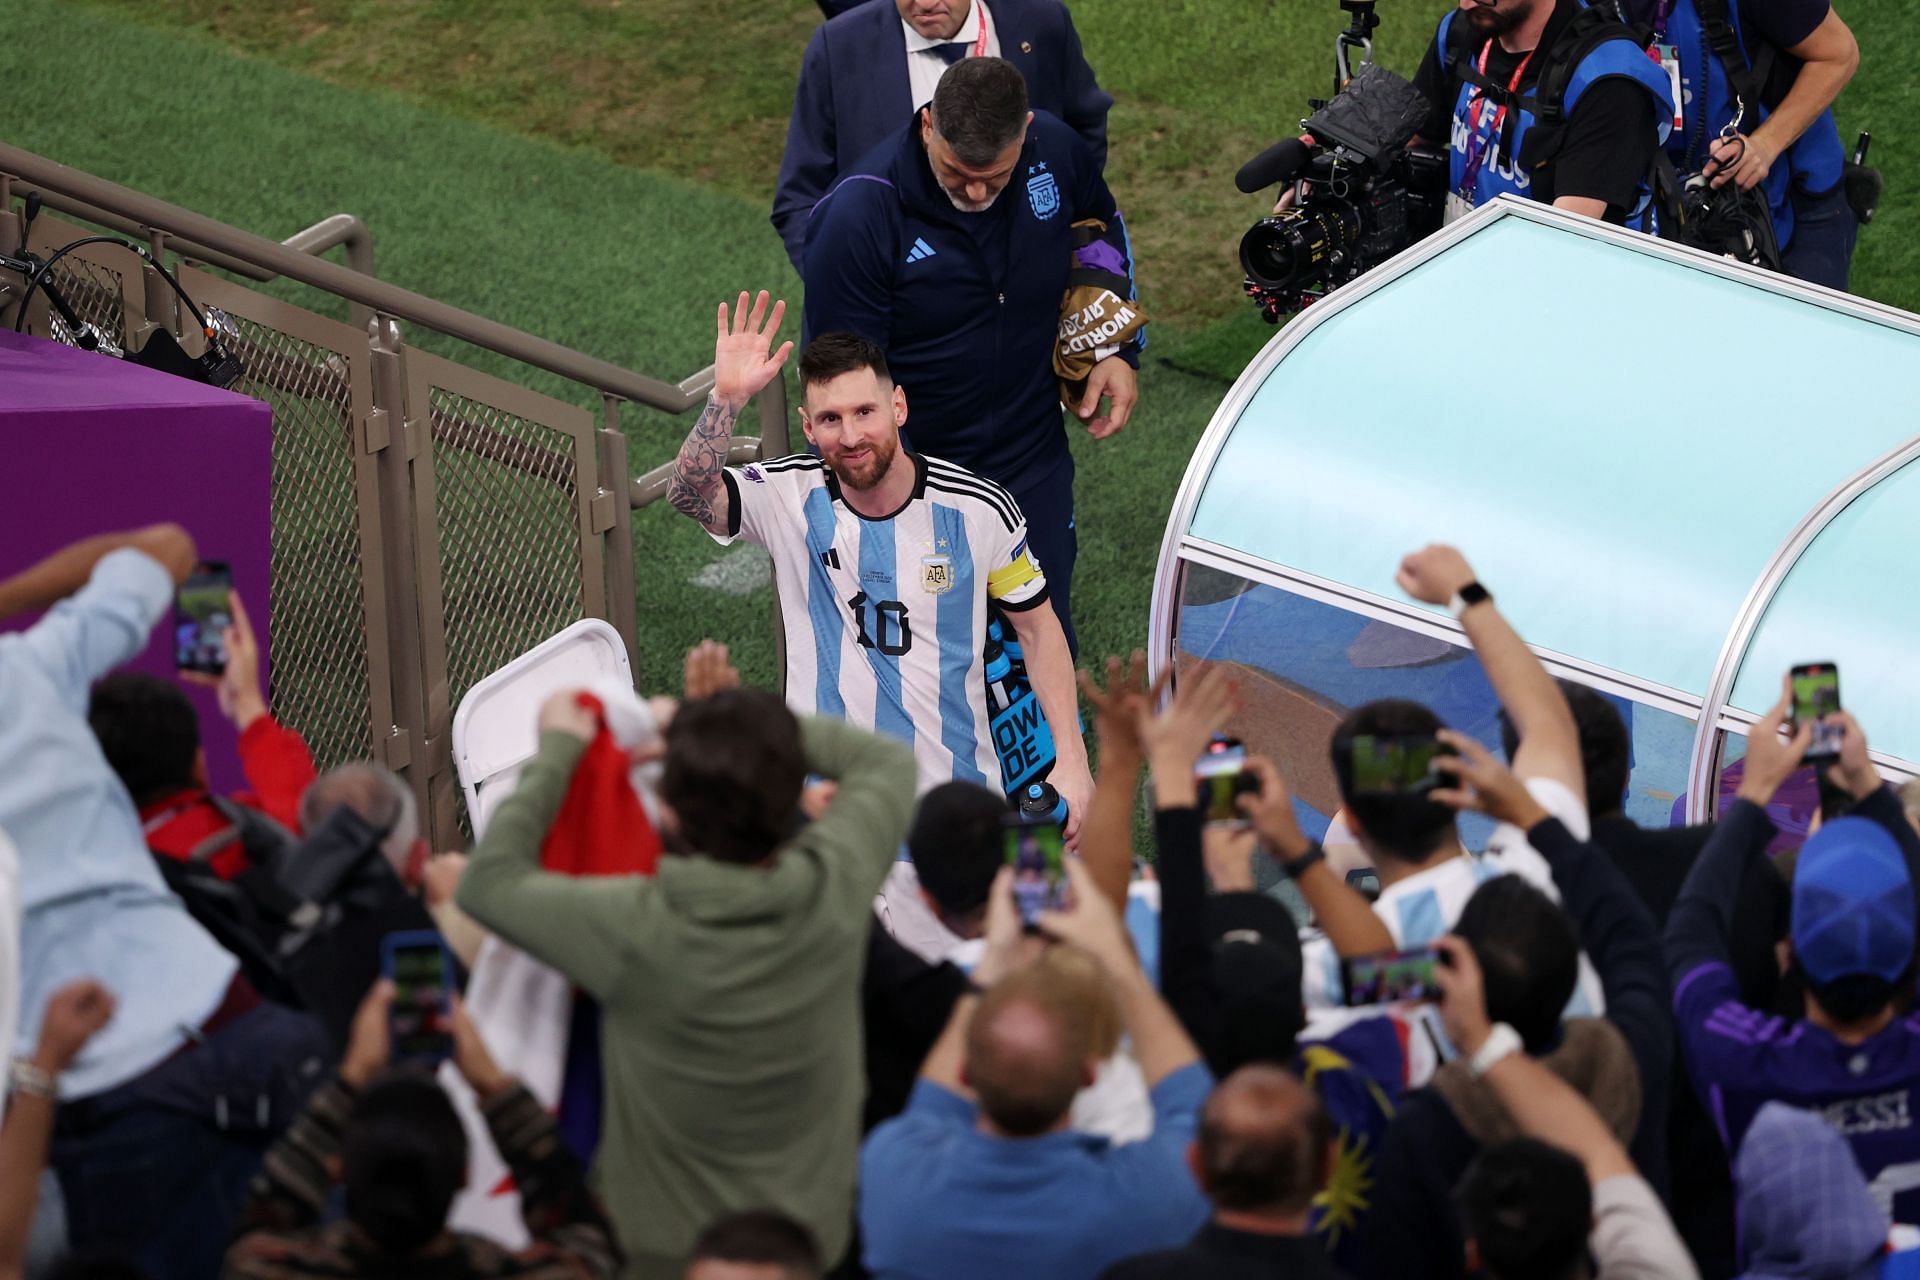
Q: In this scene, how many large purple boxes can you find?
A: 1